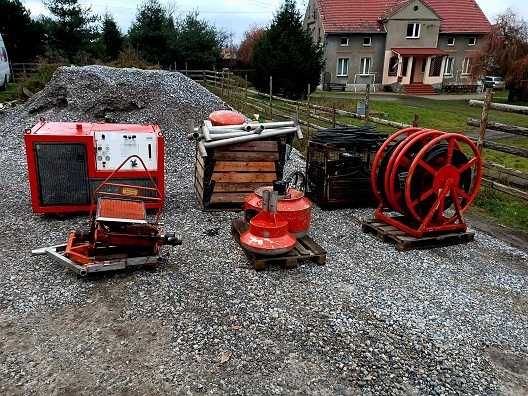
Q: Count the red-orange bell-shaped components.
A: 2